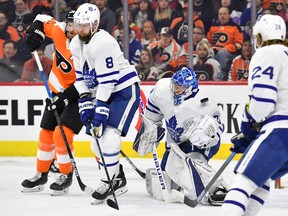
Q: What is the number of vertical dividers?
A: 4